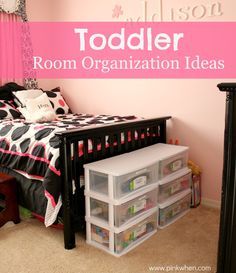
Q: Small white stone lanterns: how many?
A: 0